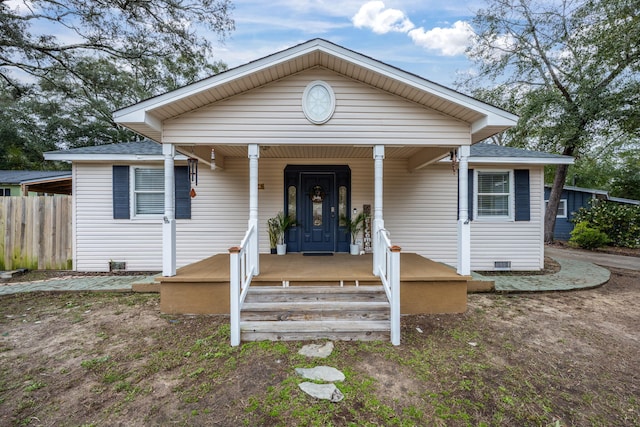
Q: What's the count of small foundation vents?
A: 2